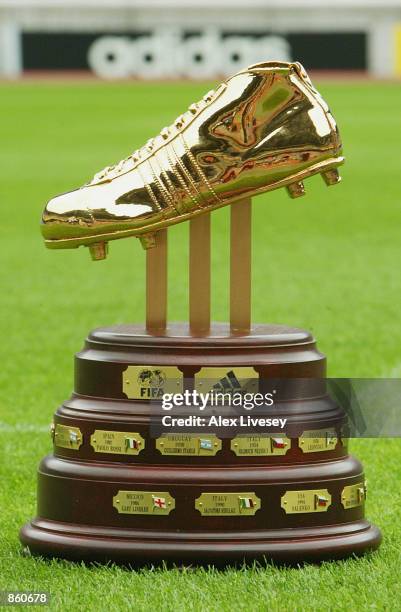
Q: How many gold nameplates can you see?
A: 11